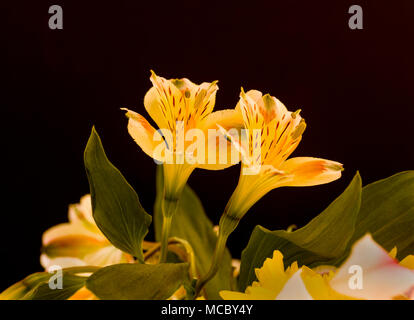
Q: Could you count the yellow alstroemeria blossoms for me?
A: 2